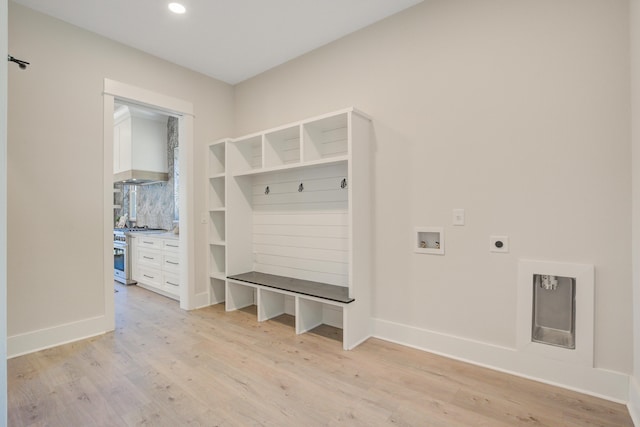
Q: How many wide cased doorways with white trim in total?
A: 1